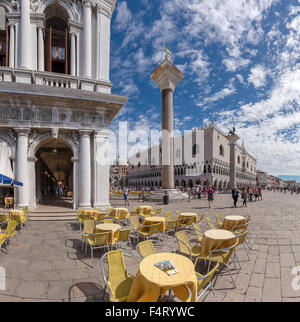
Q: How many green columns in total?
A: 0